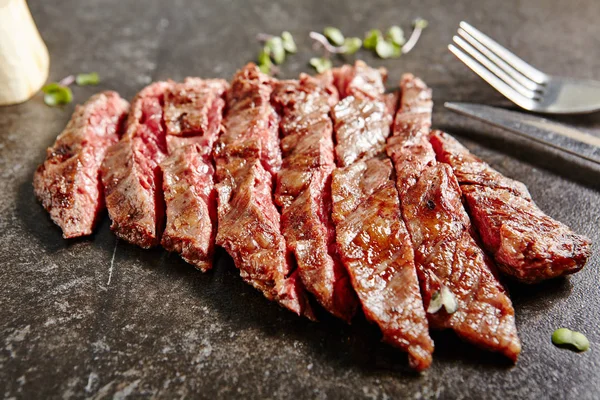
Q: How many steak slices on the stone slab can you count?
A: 8